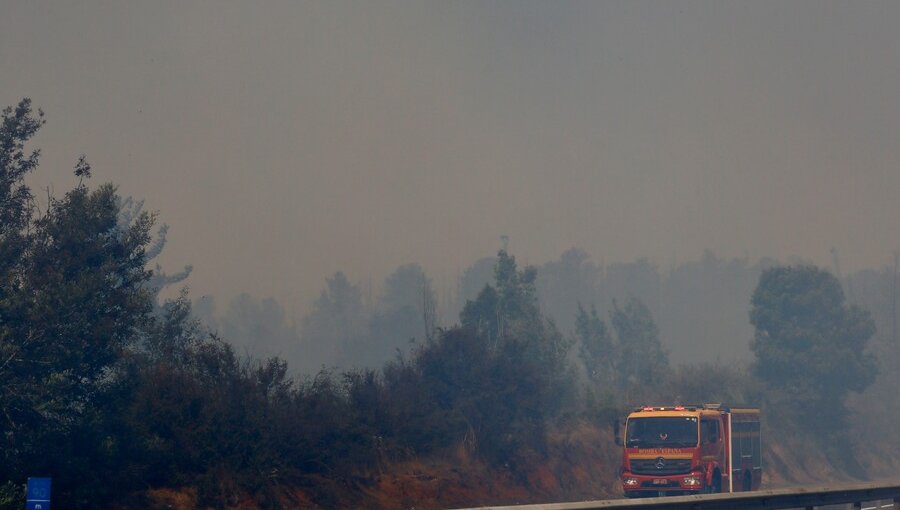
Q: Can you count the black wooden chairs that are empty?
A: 0